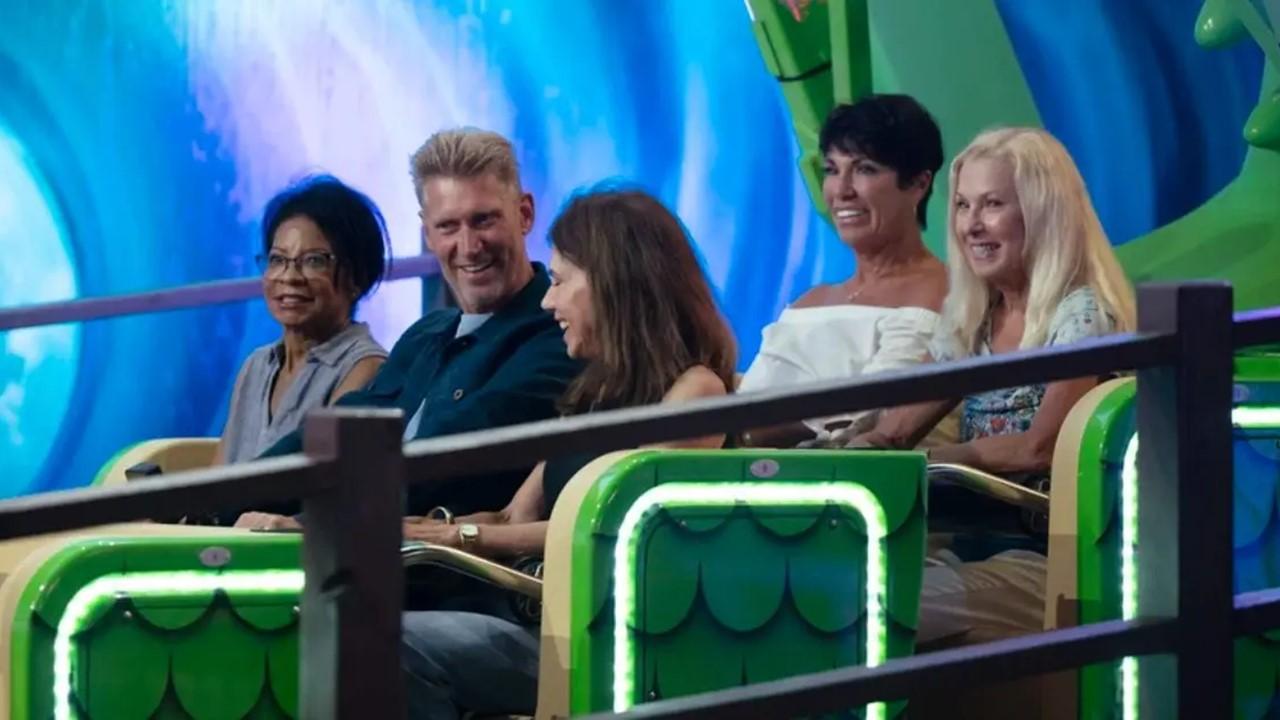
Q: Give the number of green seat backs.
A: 3